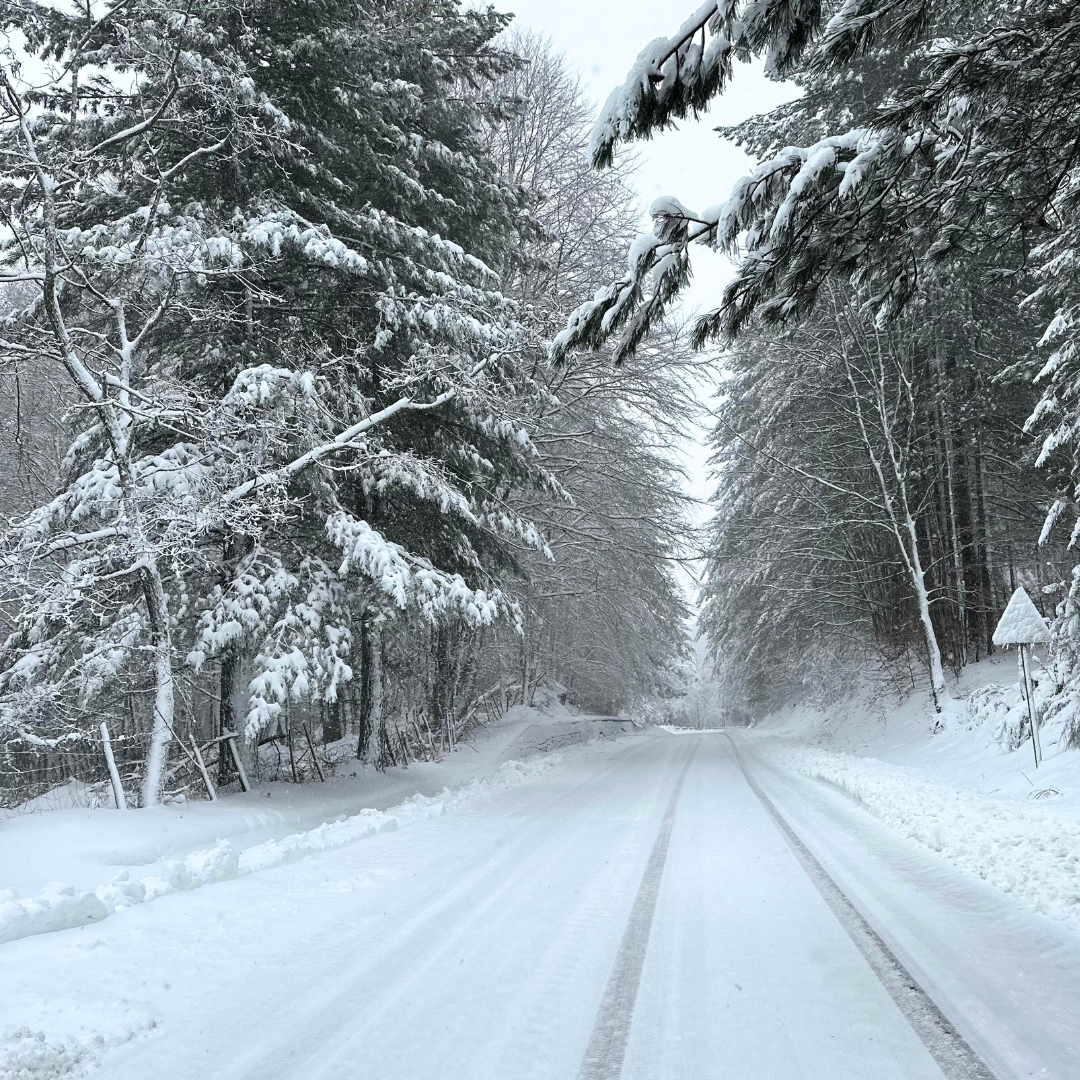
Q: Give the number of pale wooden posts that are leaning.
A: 3